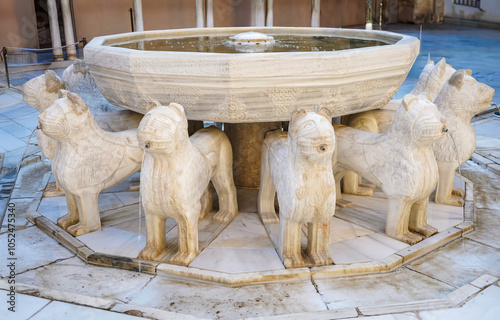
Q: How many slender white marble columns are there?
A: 8